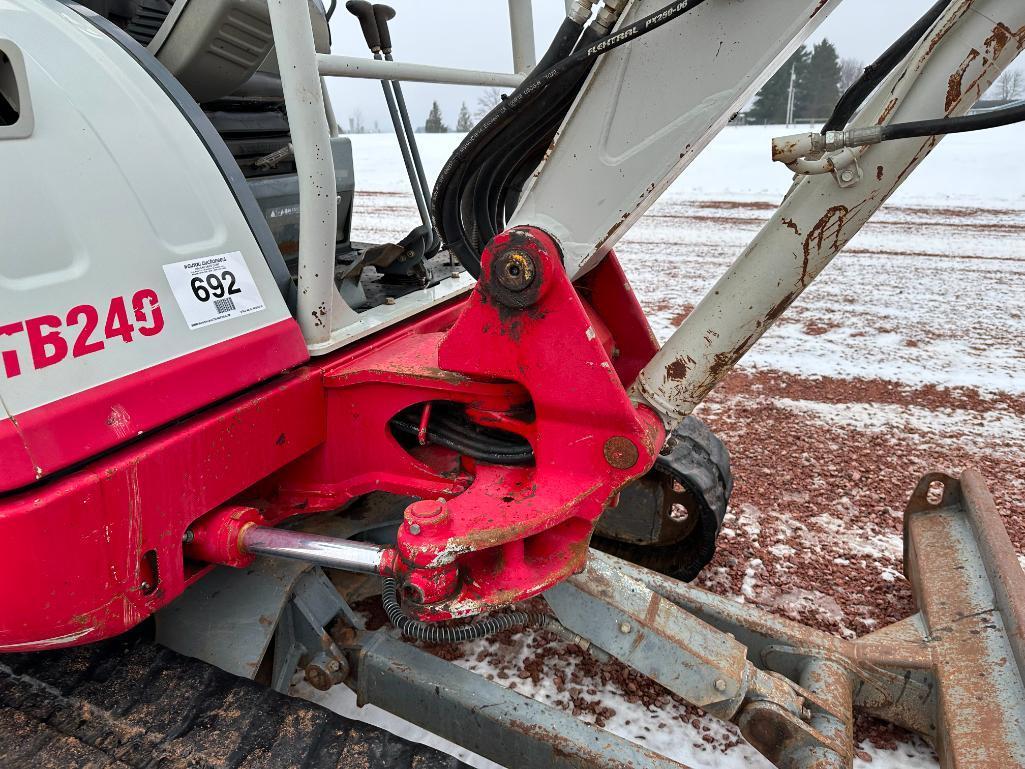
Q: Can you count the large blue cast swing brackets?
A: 0